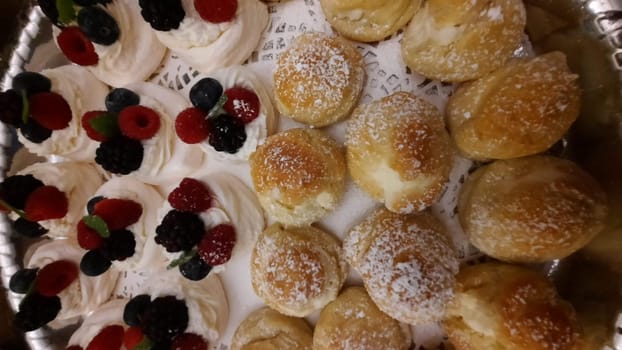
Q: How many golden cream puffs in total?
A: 12